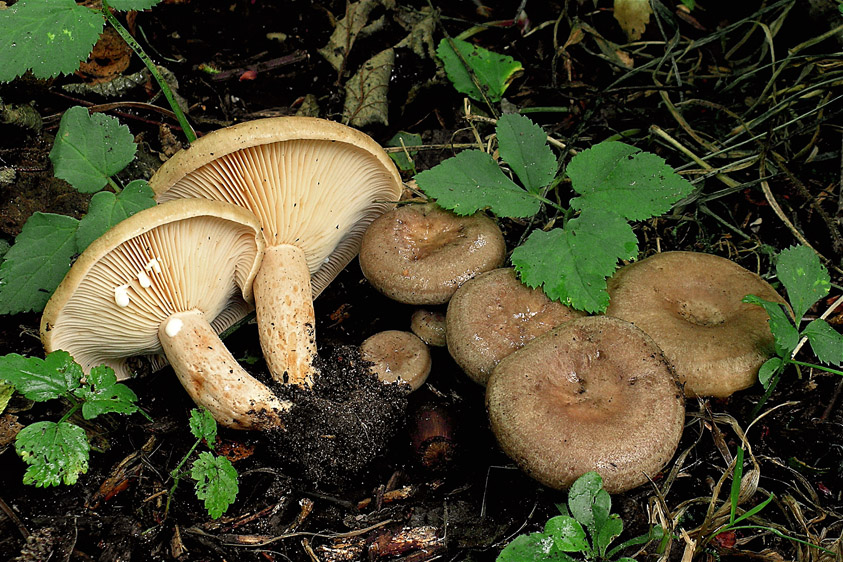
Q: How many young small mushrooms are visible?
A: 2